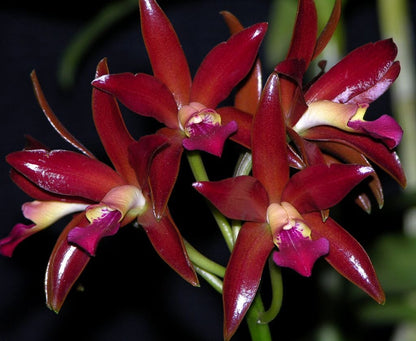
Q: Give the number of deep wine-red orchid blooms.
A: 5